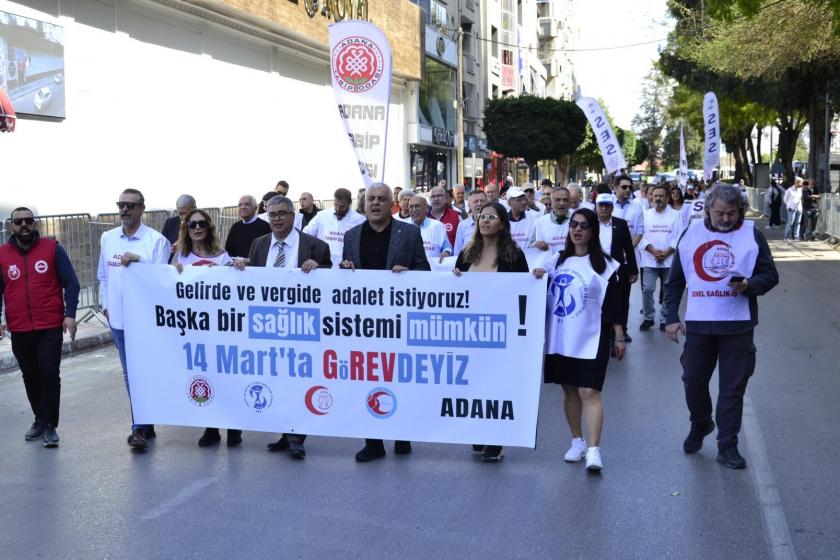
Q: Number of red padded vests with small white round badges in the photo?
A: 2